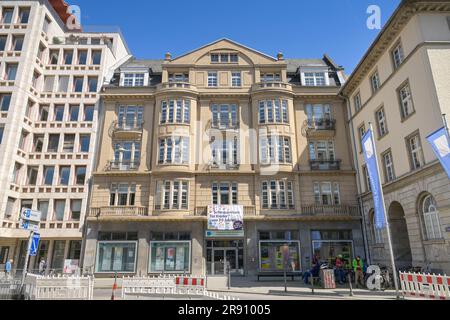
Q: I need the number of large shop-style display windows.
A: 4